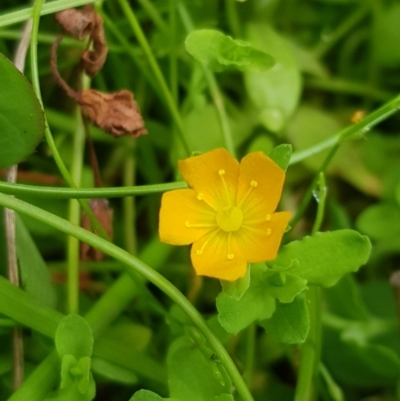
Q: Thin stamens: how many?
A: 8